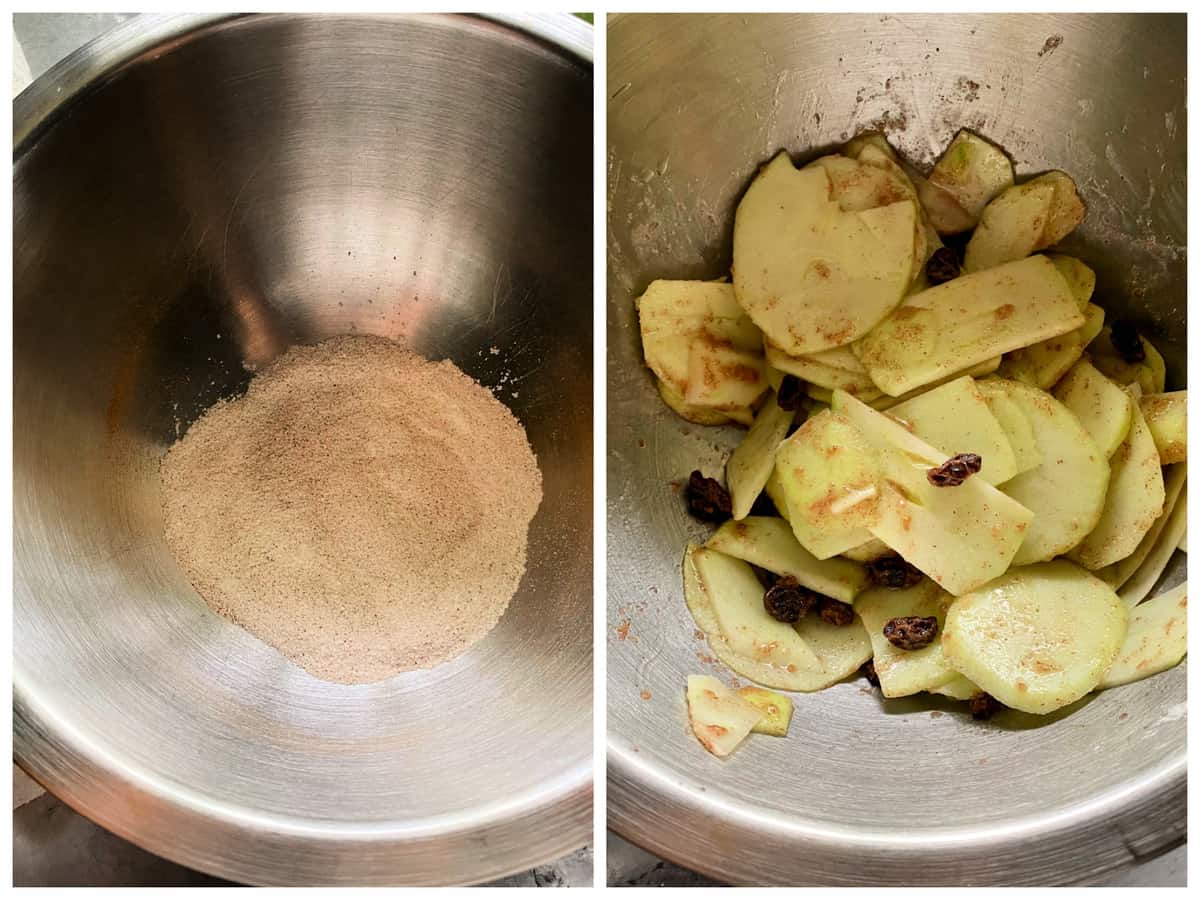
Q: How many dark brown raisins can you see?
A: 11